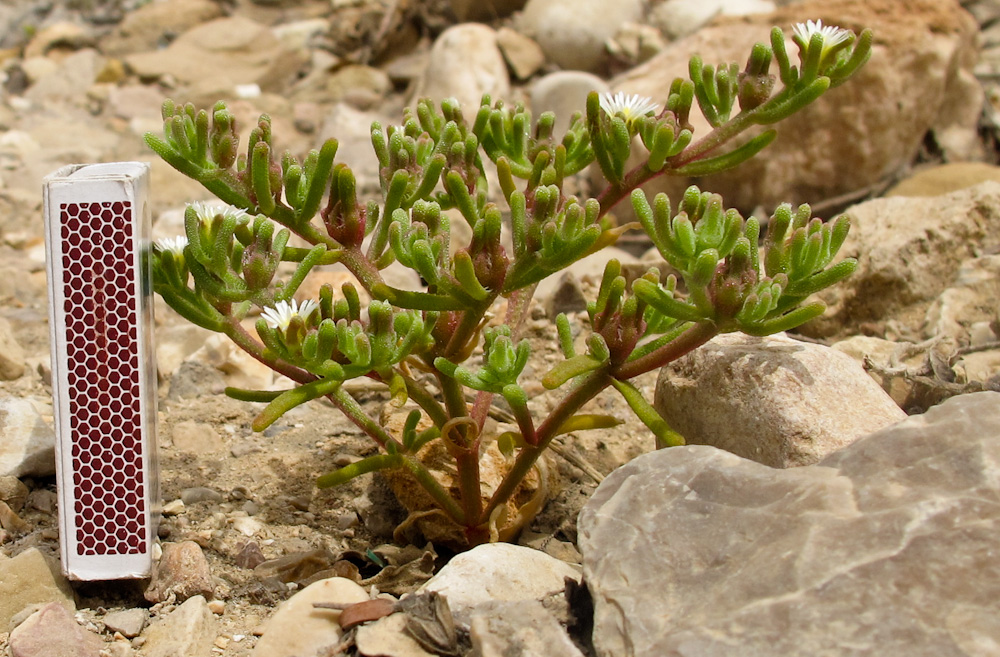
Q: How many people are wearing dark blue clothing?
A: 0